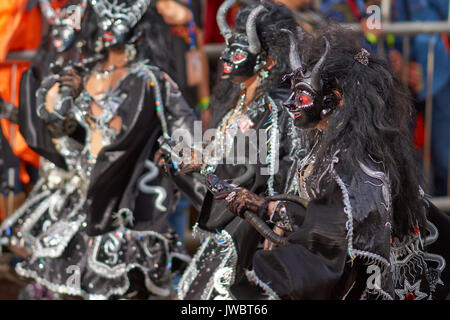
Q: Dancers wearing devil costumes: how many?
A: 4